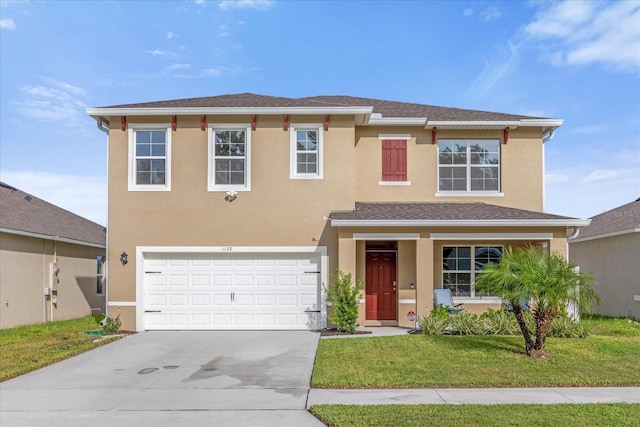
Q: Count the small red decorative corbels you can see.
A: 8